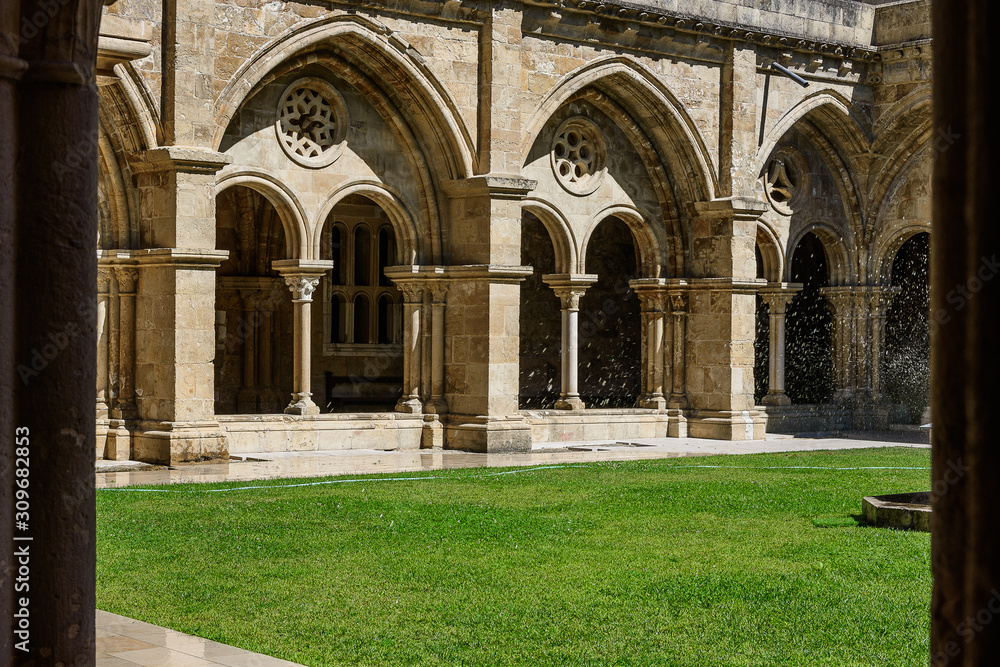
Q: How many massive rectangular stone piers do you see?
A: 3